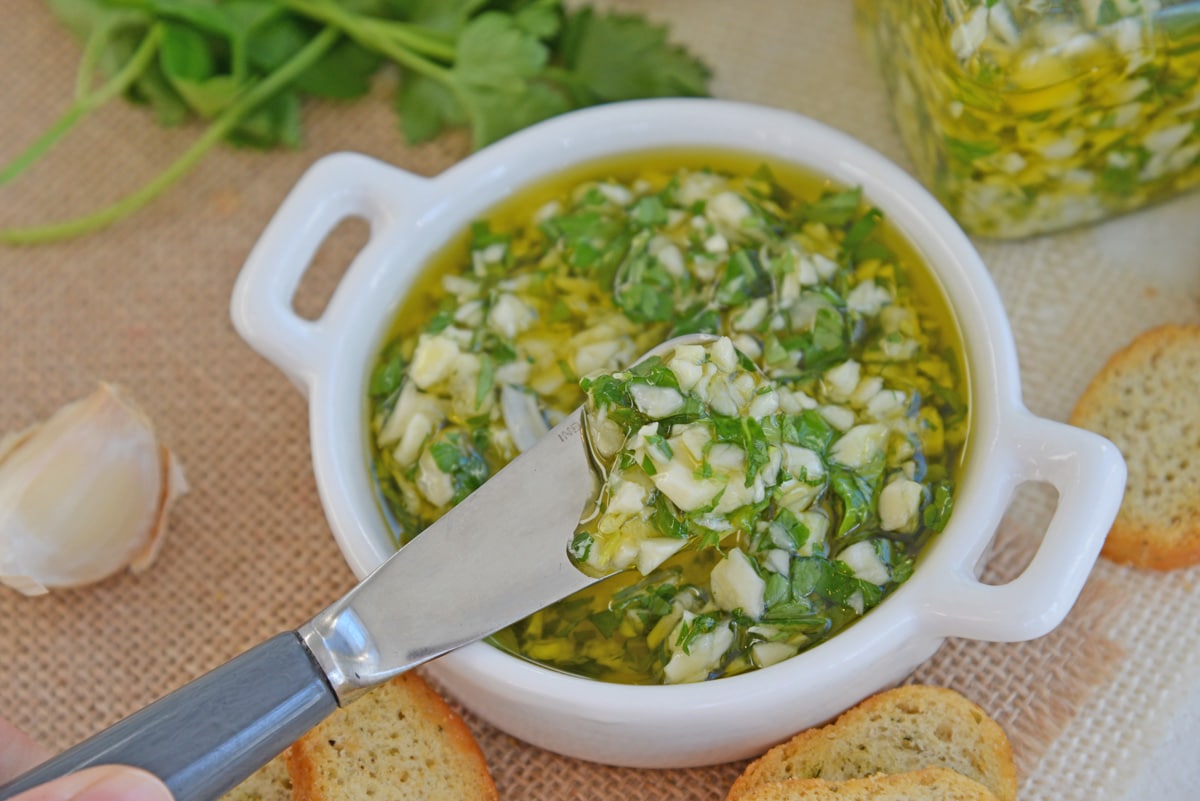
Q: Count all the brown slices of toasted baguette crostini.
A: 5